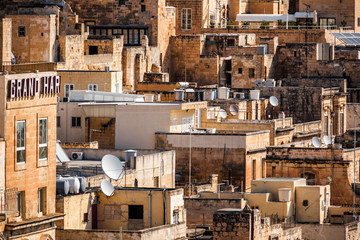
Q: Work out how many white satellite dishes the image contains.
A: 7